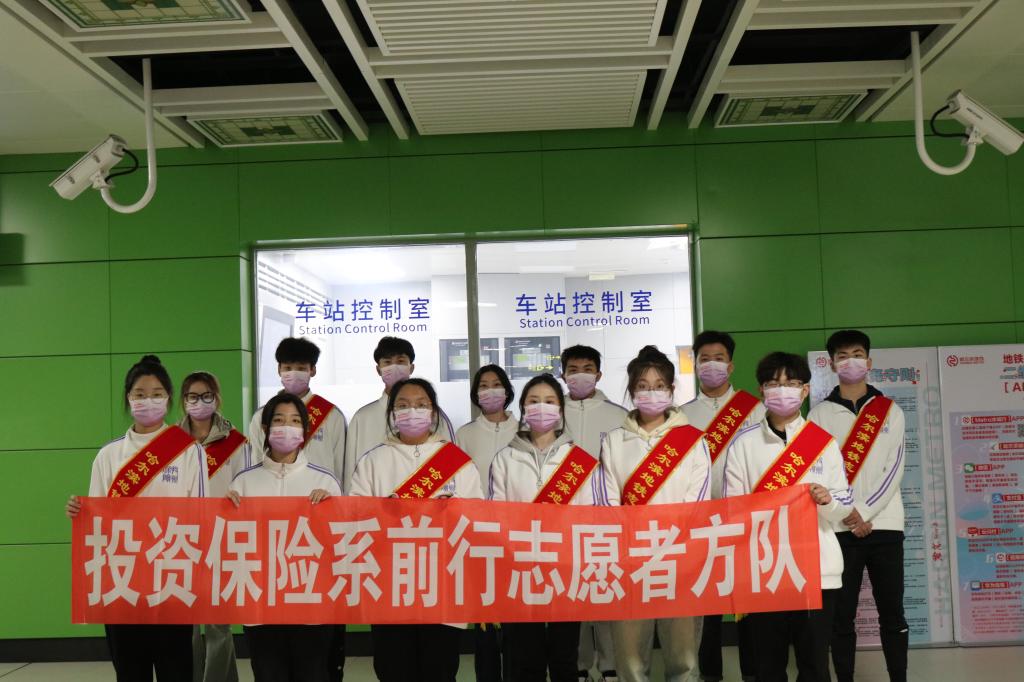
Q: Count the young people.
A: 13